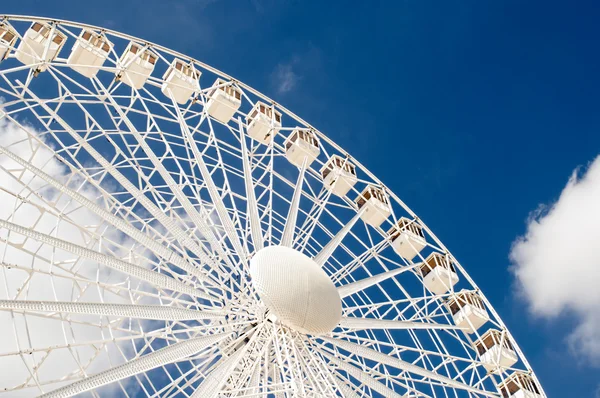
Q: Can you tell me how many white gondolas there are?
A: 15